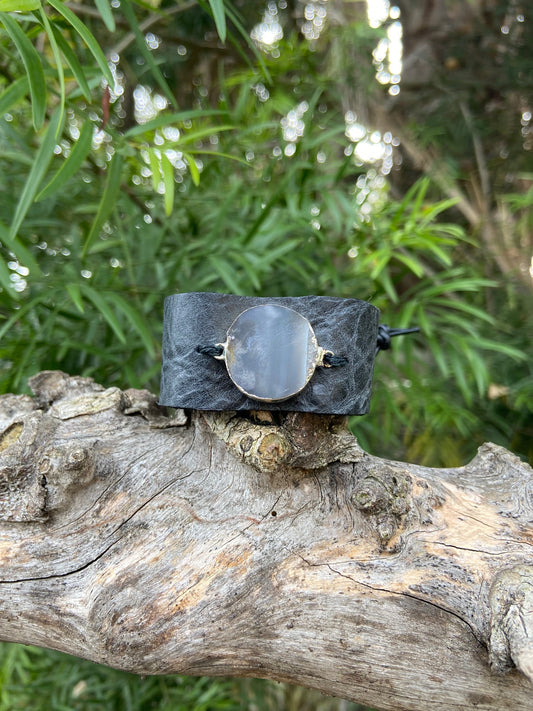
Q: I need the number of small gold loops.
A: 2